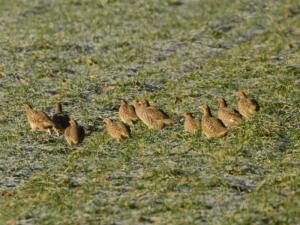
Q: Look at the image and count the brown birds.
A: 11